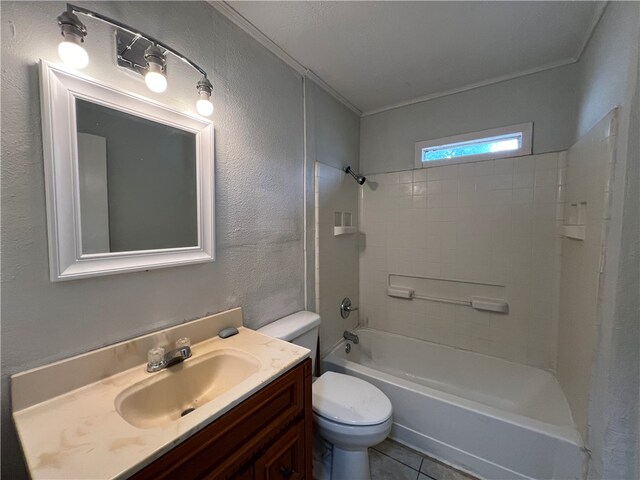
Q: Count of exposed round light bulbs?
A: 3